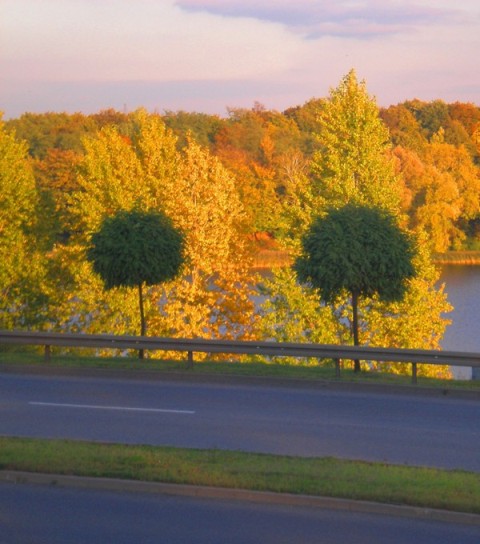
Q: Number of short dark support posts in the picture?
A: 4